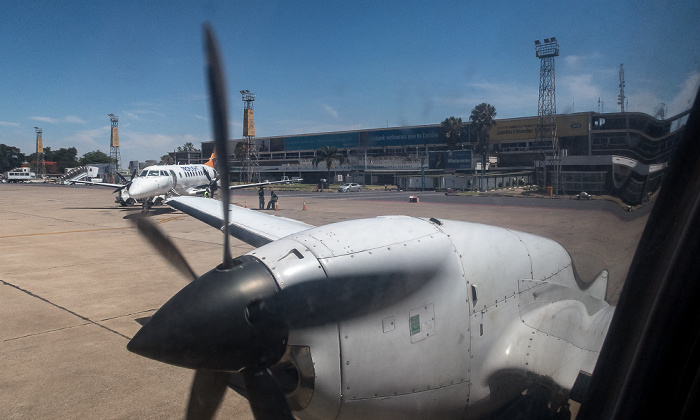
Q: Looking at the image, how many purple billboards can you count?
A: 0